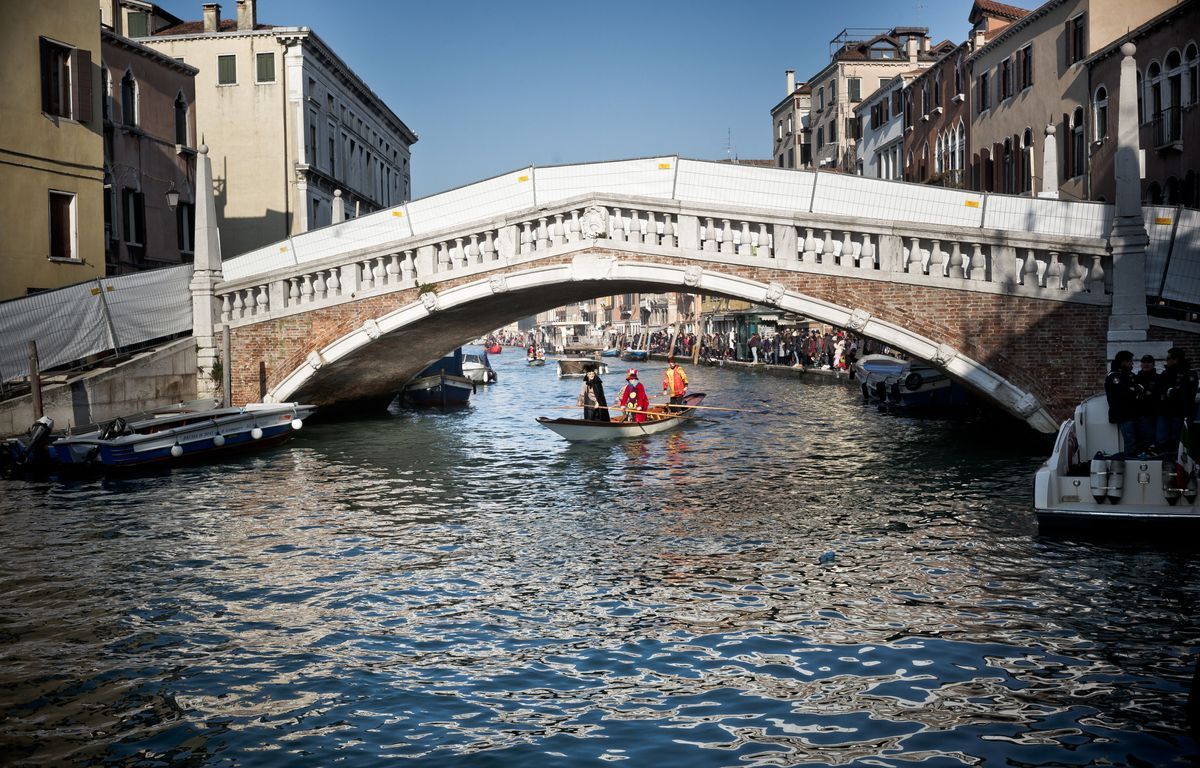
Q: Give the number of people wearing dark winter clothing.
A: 3